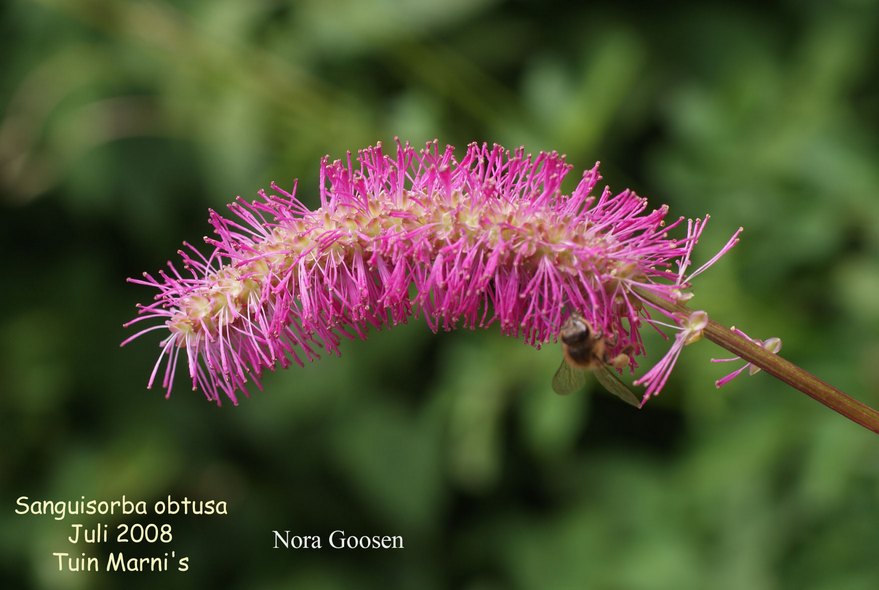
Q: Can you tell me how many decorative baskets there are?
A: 0